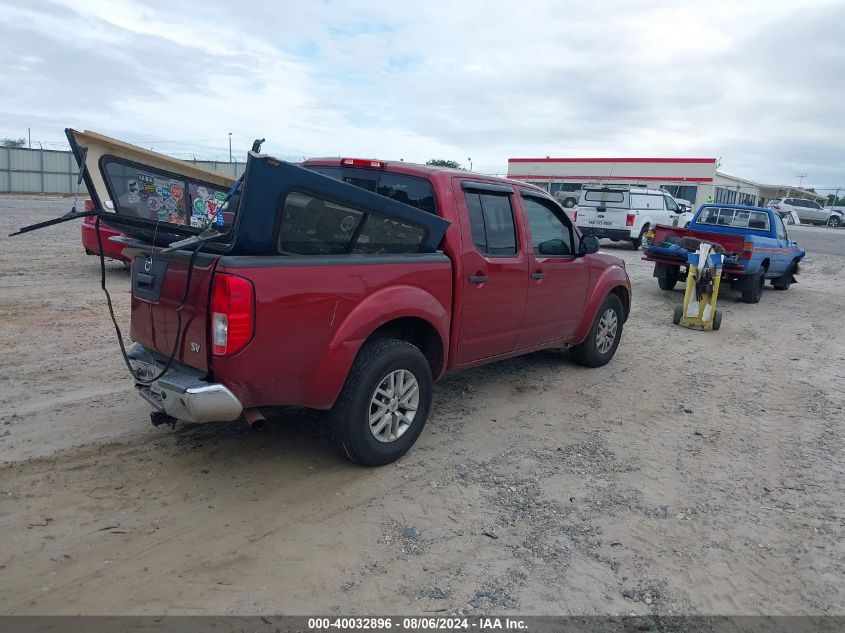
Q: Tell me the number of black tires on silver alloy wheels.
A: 2